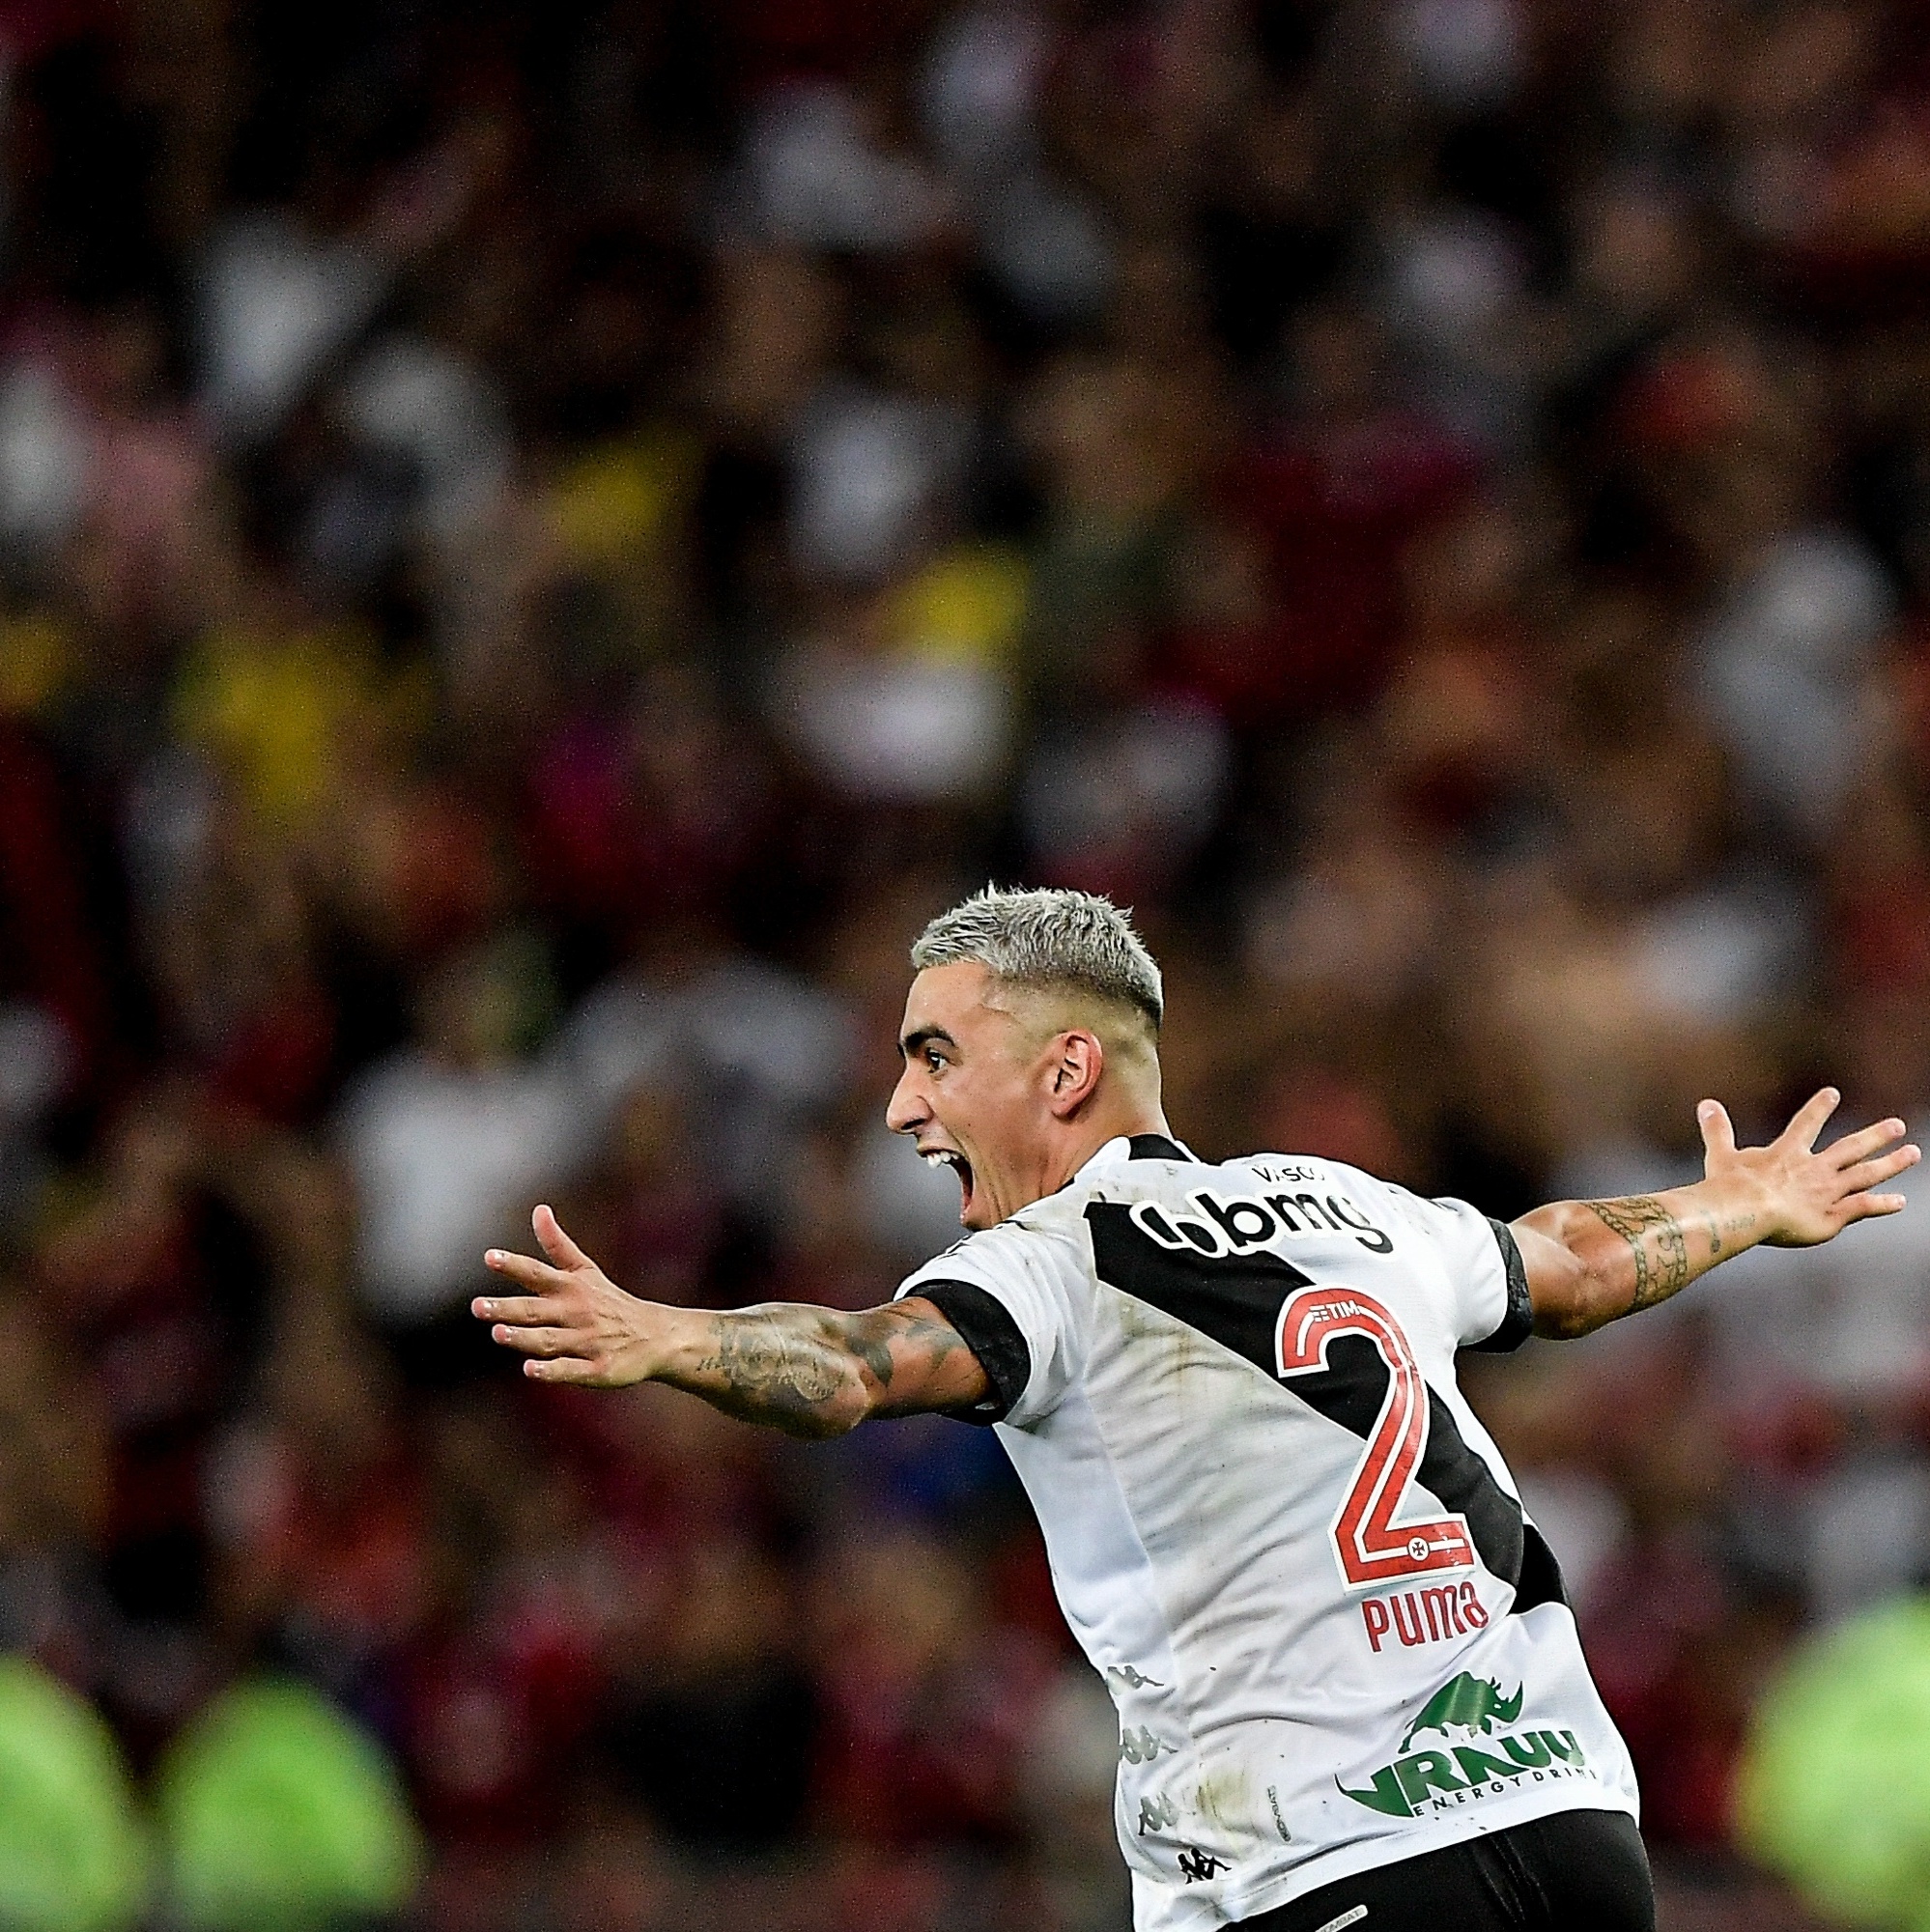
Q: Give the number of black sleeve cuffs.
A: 2